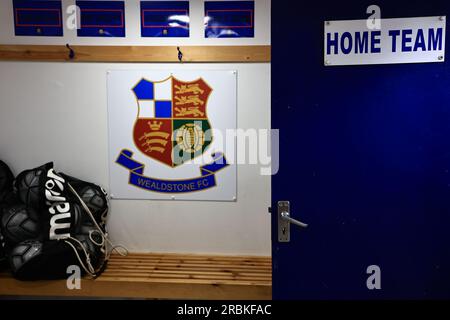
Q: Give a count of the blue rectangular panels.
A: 4